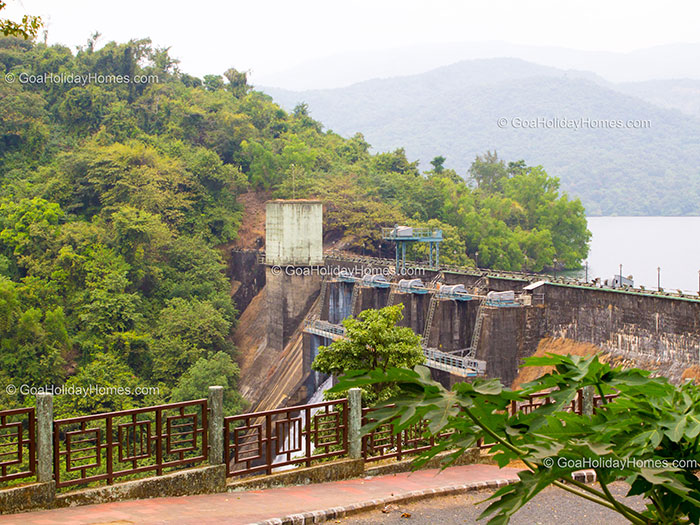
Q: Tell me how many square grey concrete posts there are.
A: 4